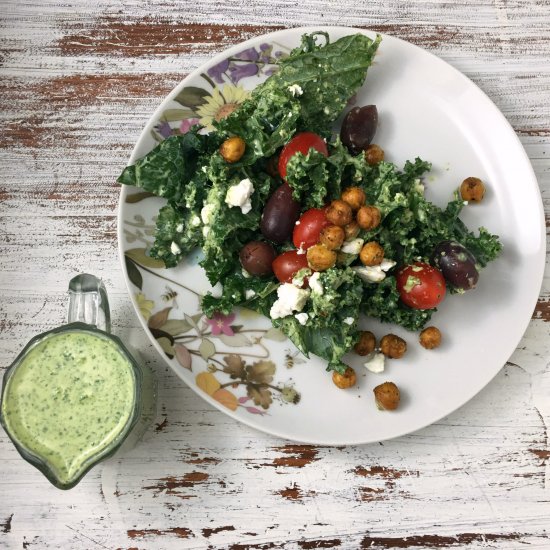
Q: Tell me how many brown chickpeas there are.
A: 15